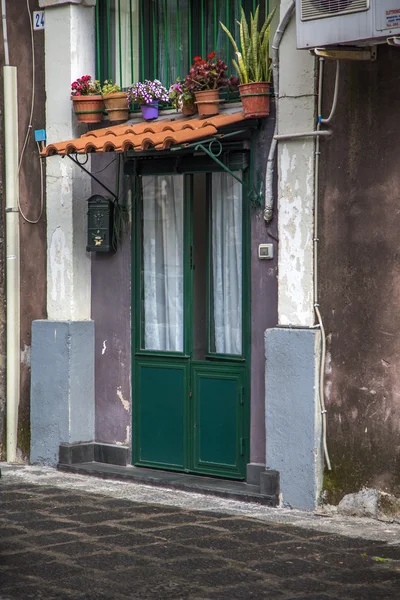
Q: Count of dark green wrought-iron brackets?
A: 2